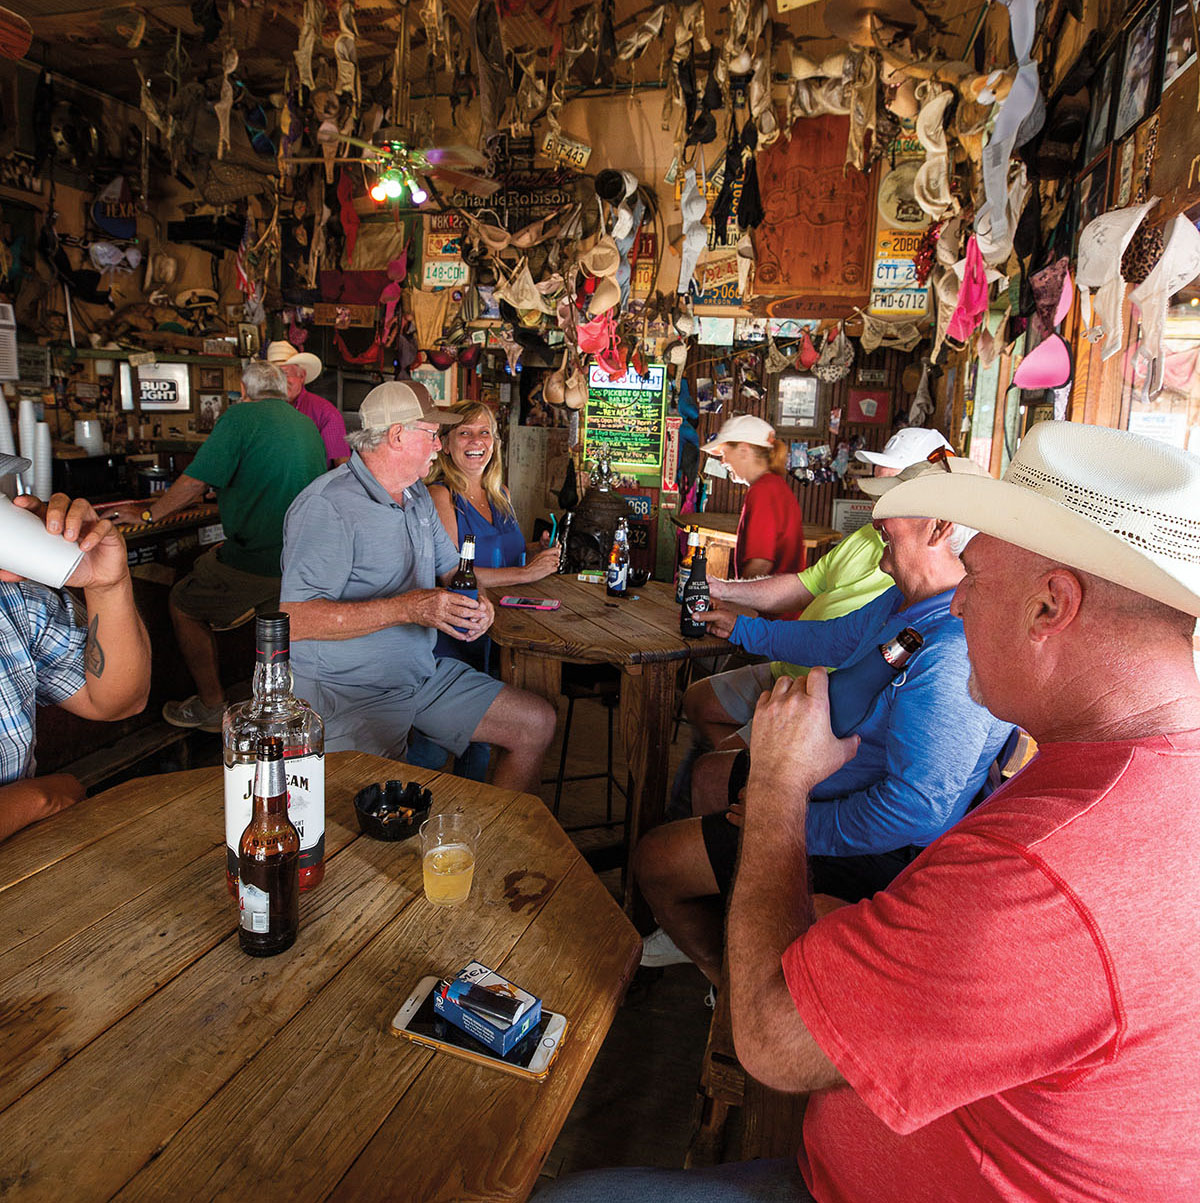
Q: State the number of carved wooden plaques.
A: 1